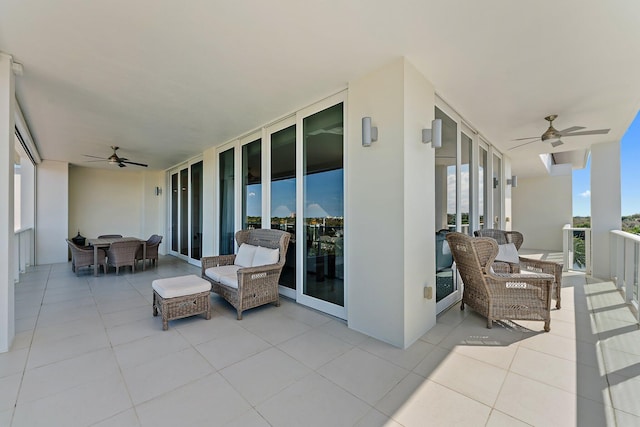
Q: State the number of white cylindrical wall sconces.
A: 4